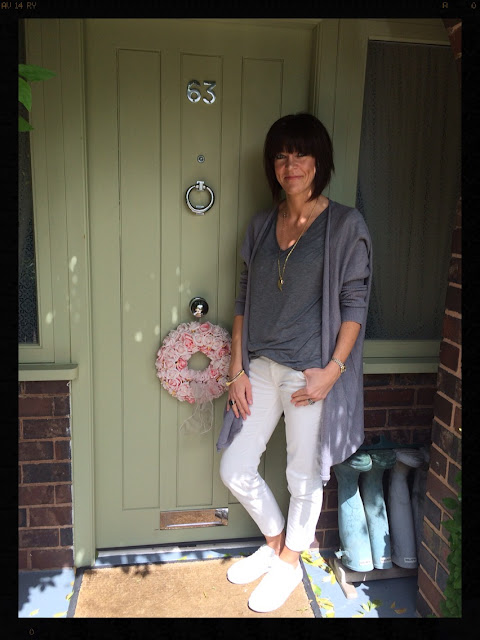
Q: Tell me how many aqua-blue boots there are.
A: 2